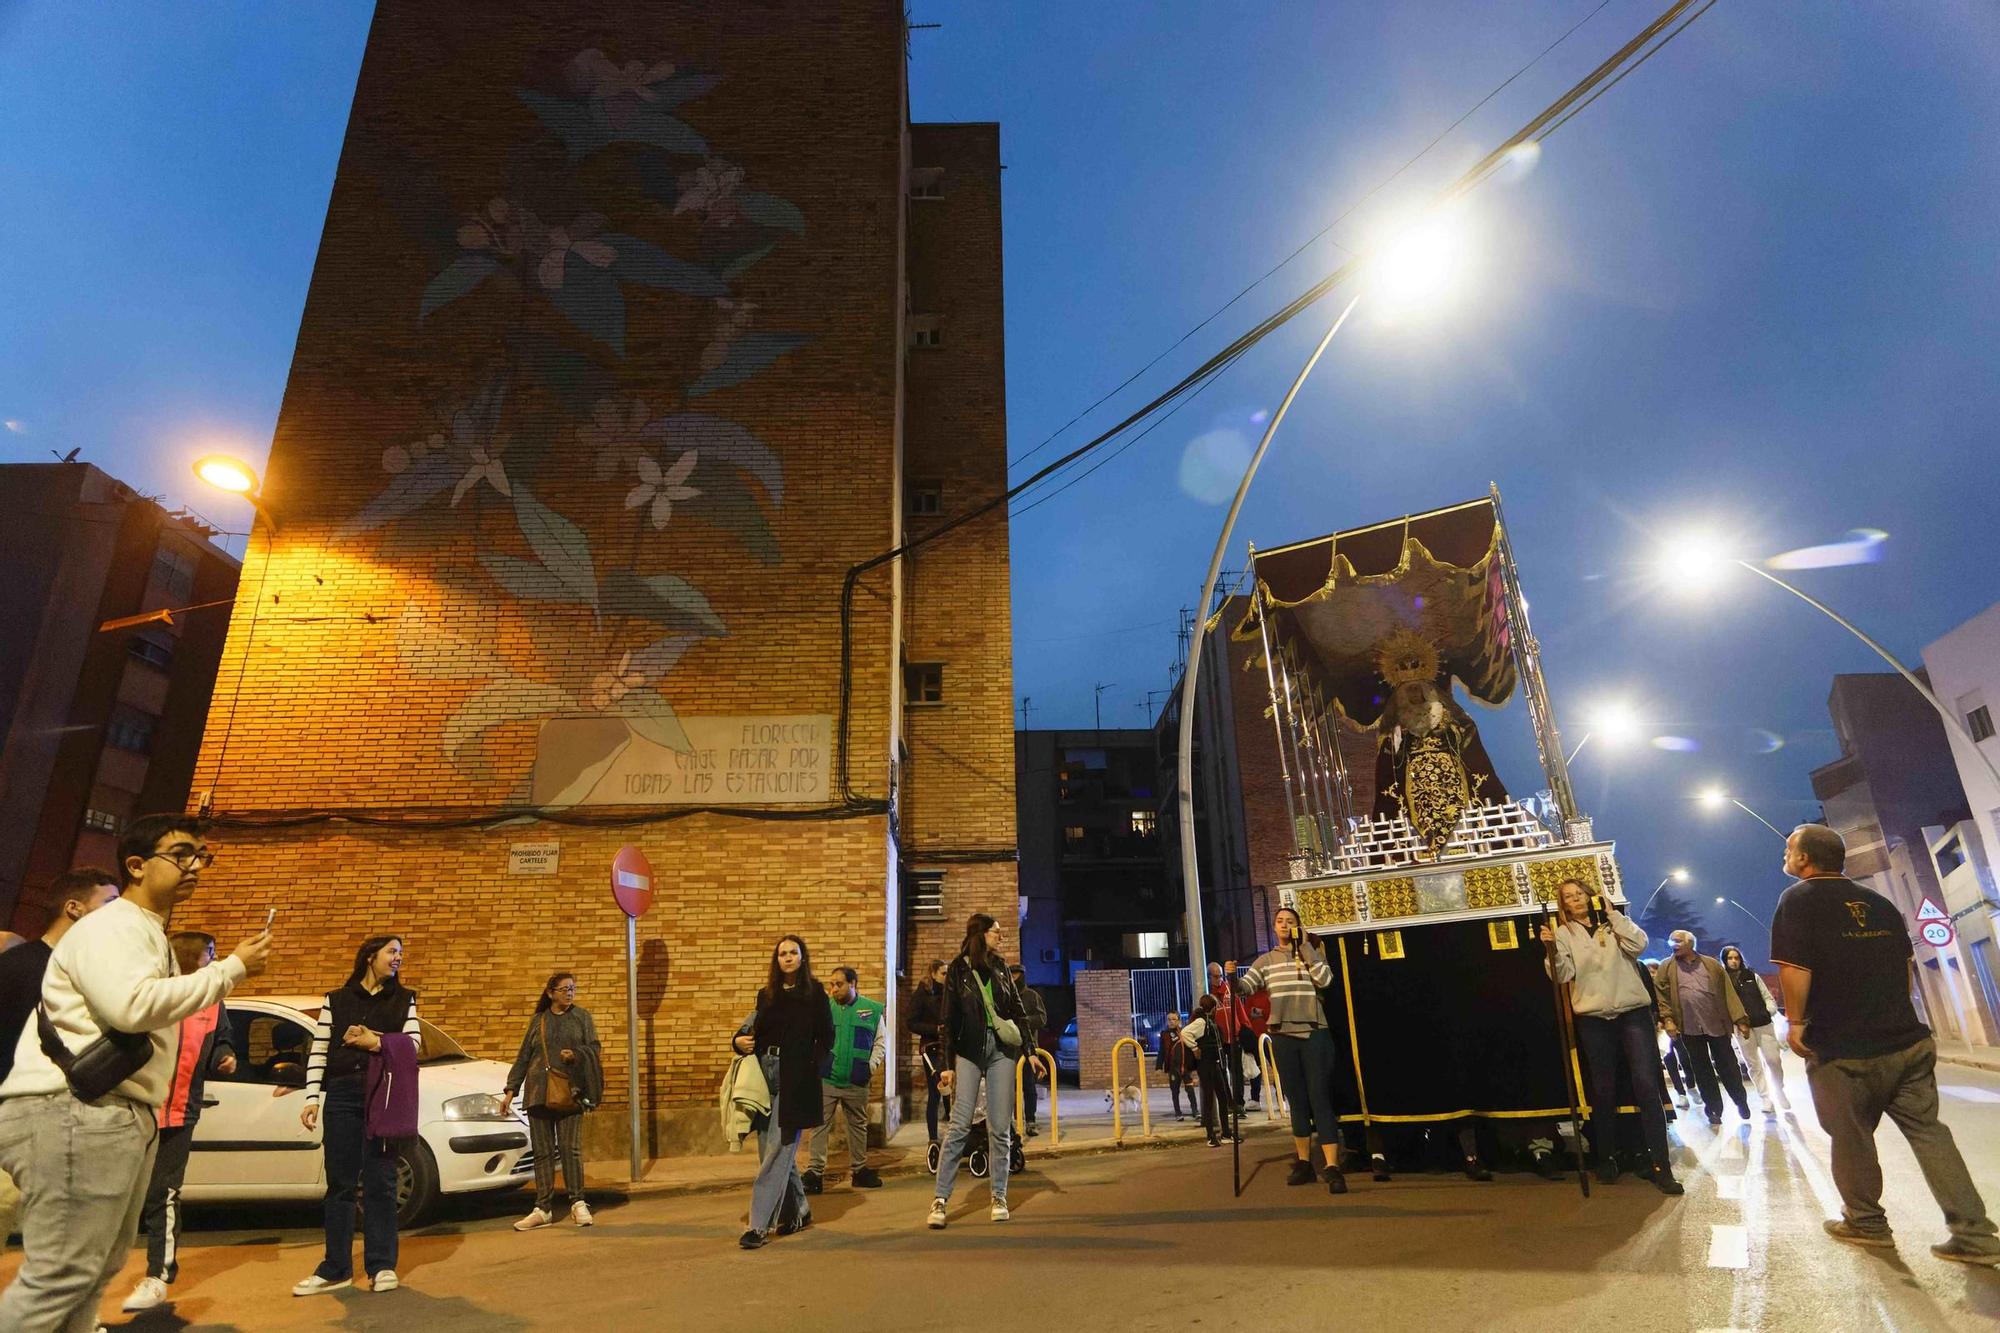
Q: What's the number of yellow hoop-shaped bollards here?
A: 3